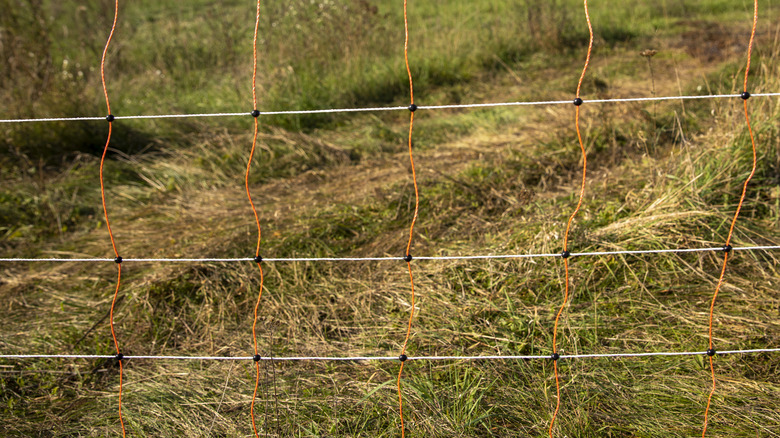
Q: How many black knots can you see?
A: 15